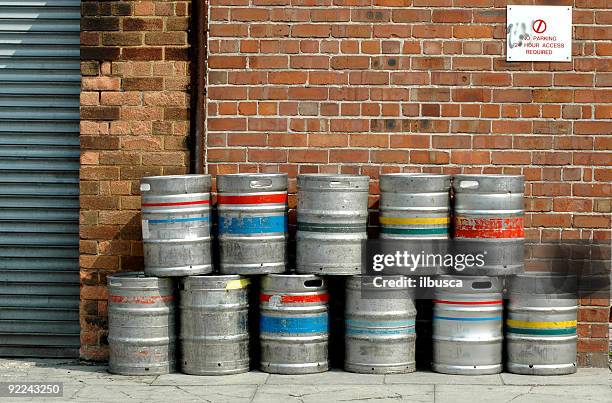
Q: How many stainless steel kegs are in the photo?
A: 11